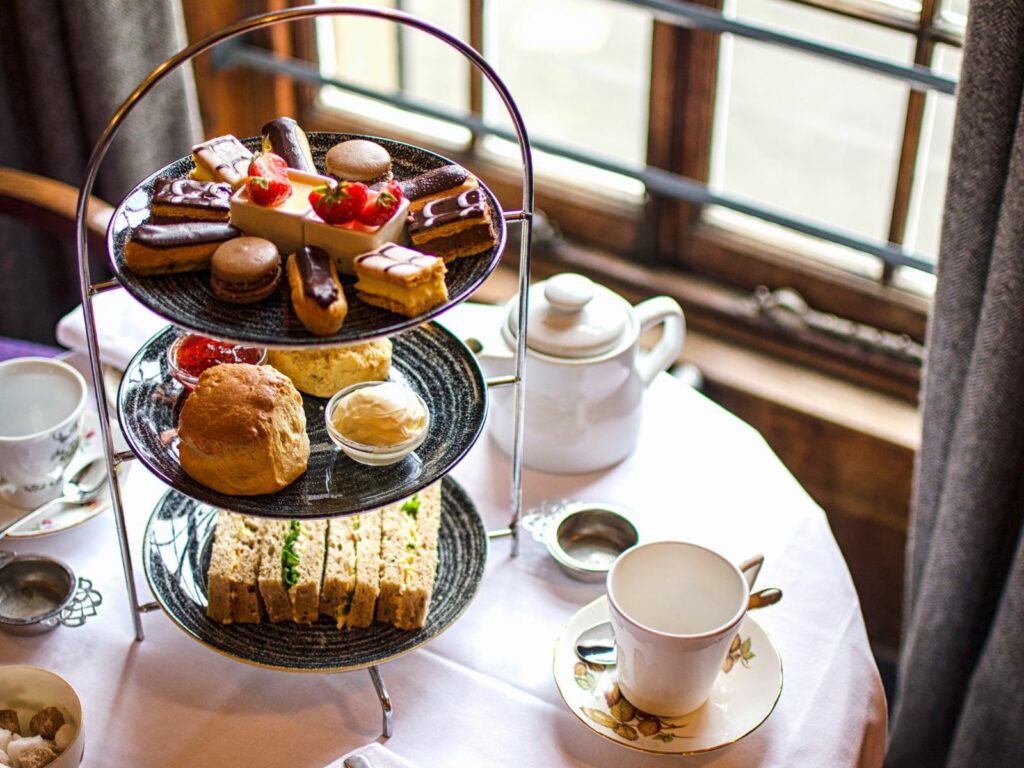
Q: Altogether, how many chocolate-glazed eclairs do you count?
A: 4